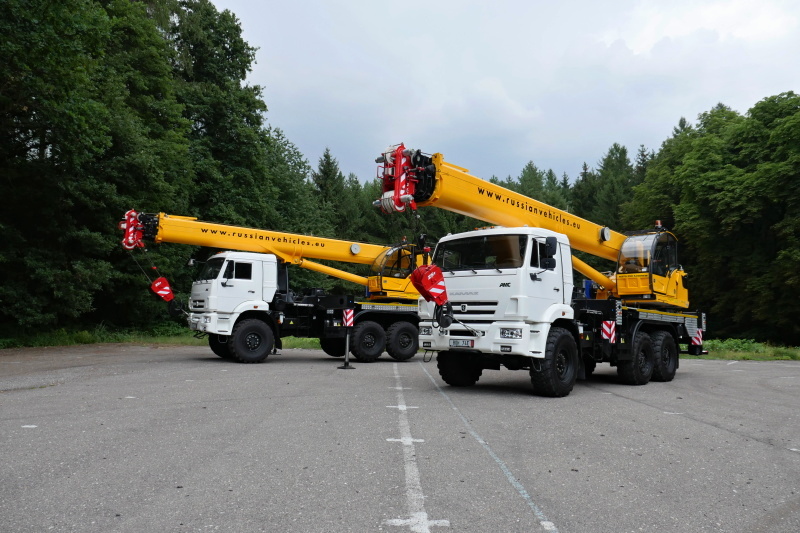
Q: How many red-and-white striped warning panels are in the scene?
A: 3